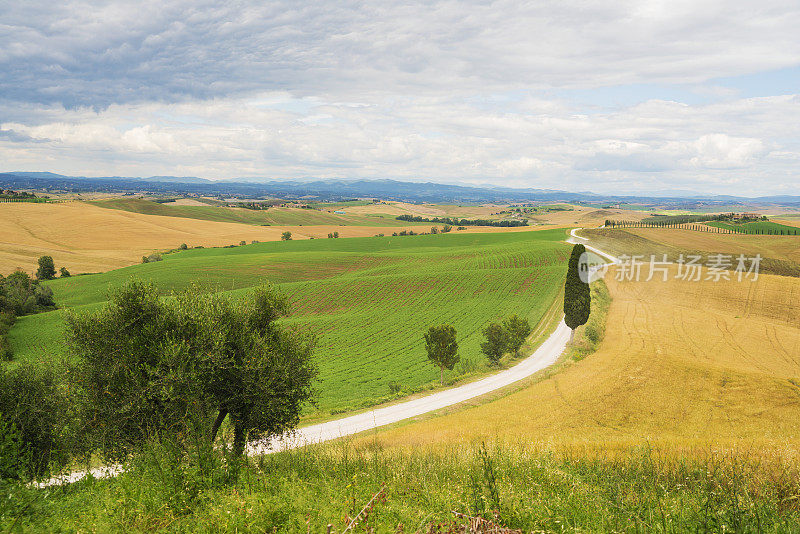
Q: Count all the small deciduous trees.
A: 3